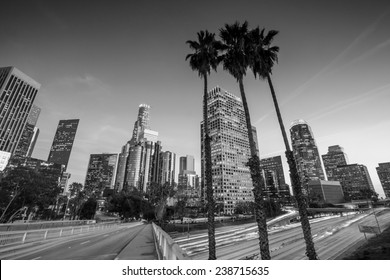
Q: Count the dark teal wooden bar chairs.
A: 0